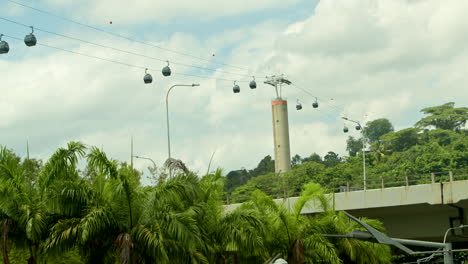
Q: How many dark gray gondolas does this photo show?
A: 10